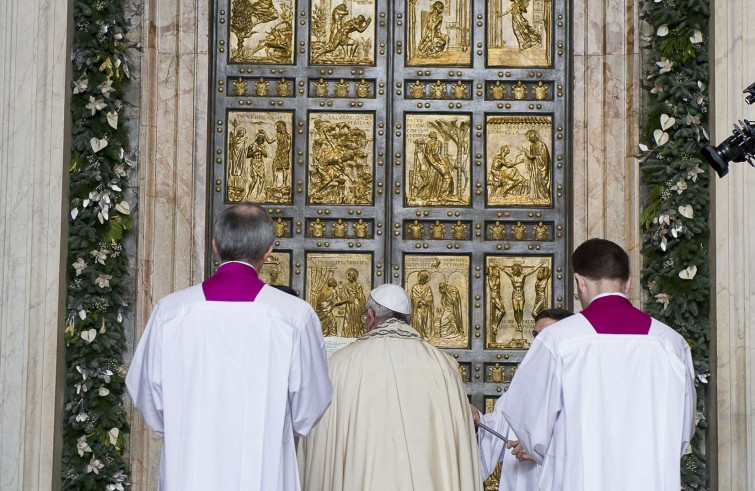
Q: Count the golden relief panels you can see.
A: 12